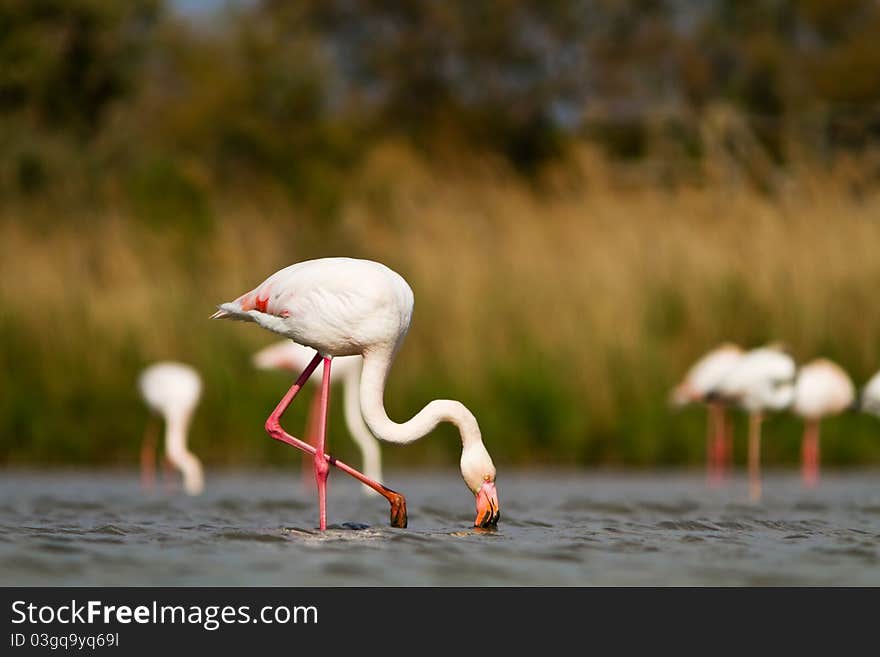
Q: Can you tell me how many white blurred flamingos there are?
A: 6